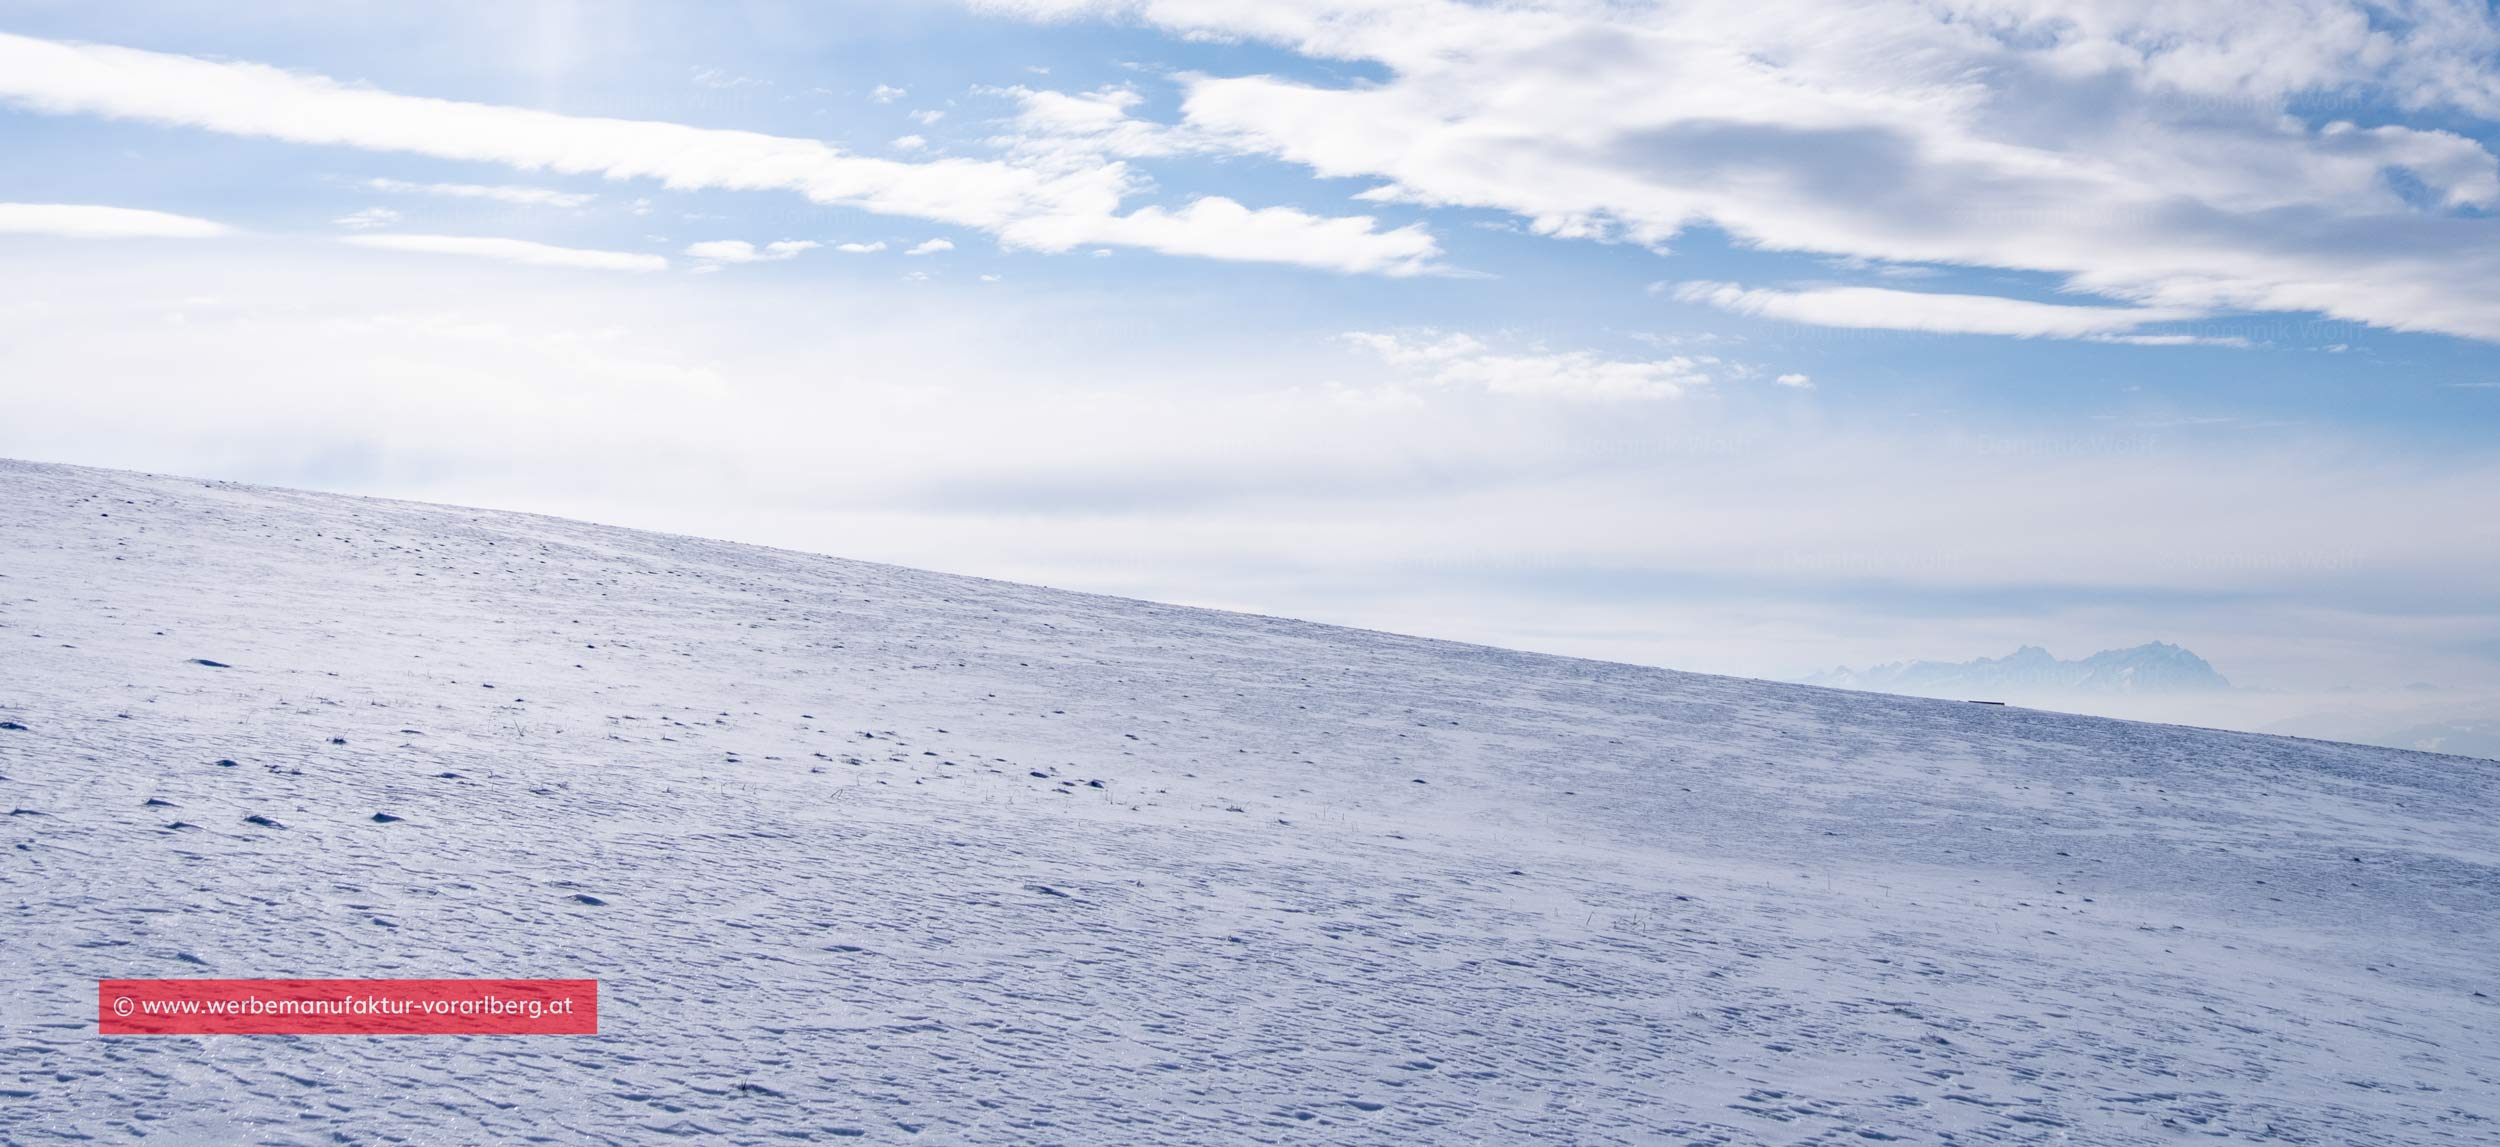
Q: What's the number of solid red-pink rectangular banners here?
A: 1